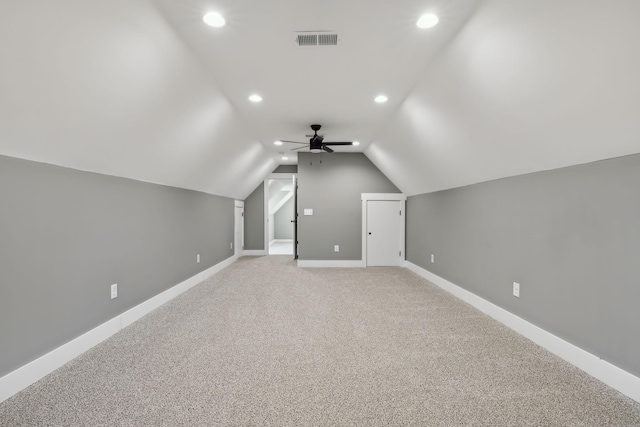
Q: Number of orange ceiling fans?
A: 0